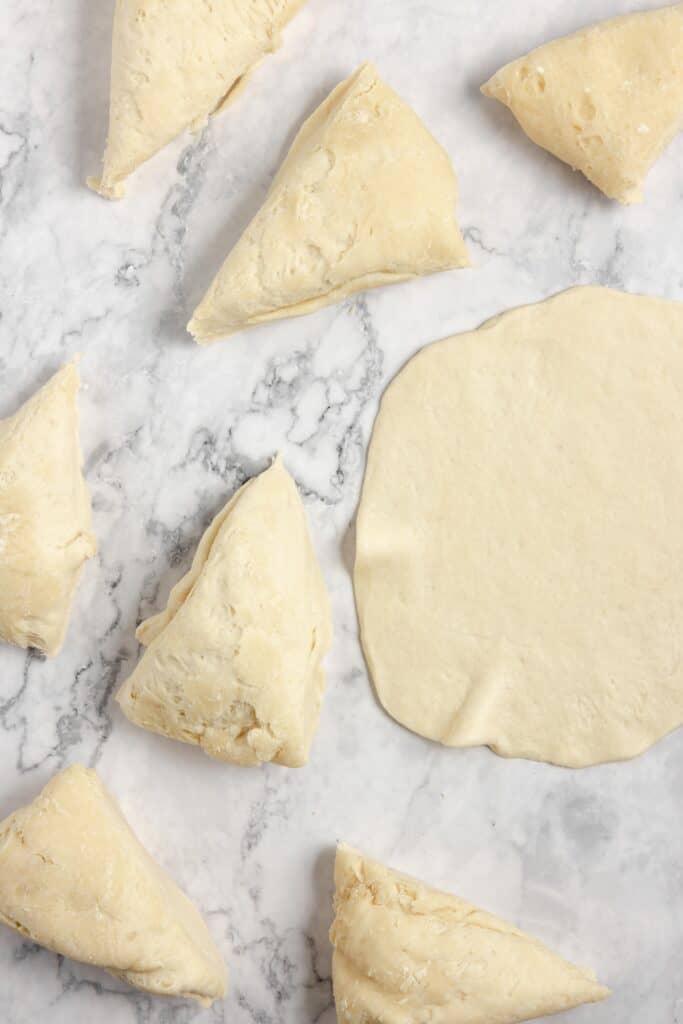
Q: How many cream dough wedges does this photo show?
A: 7